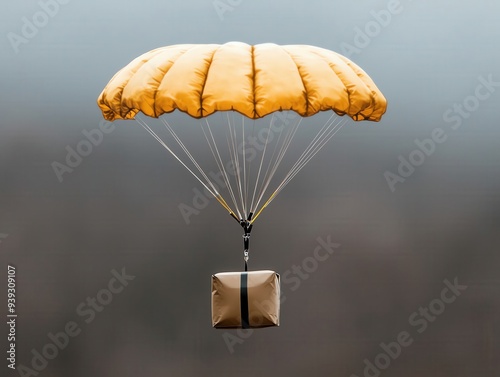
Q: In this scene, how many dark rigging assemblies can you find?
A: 1